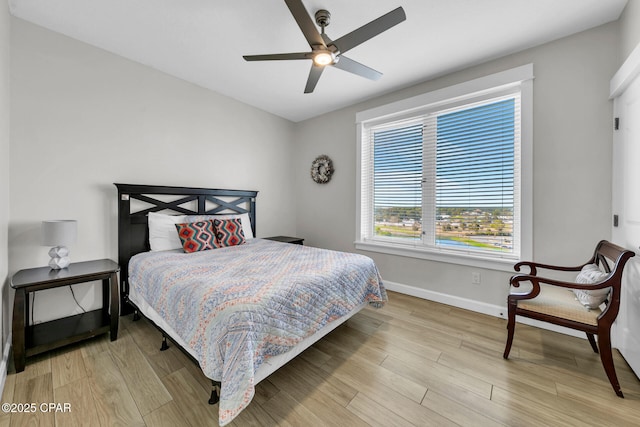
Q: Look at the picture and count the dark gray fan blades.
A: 5